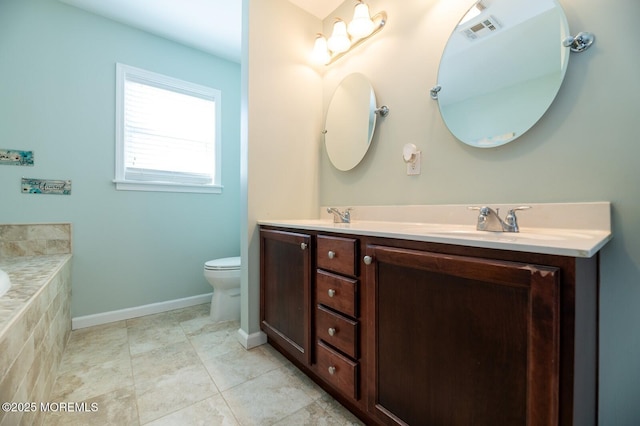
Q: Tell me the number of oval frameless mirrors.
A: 2